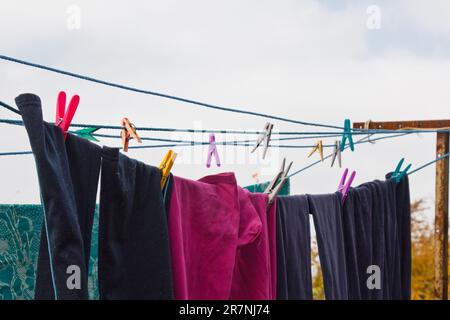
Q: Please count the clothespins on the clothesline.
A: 12